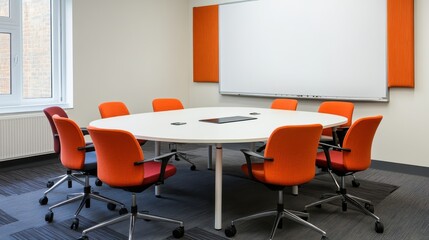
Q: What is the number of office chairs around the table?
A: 9